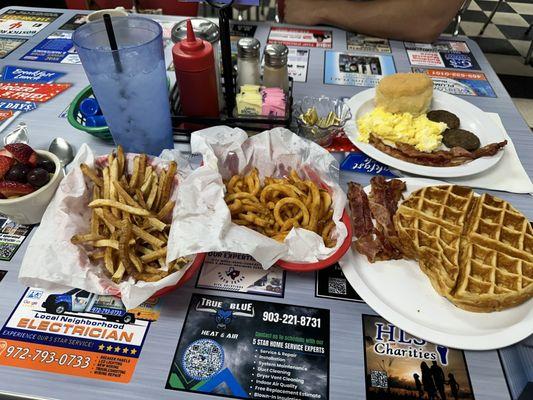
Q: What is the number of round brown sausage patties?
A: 2